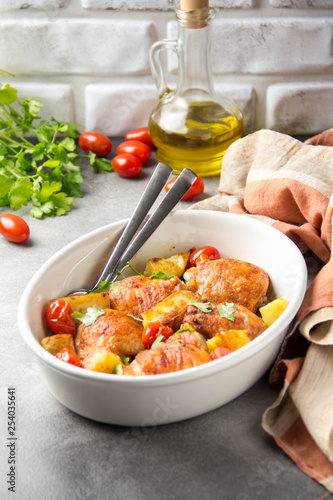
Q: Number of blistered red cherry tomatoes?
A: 5